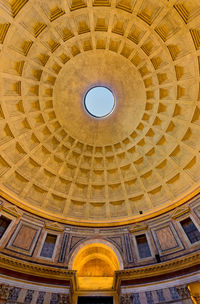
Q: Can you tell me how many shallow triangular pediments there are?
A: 4